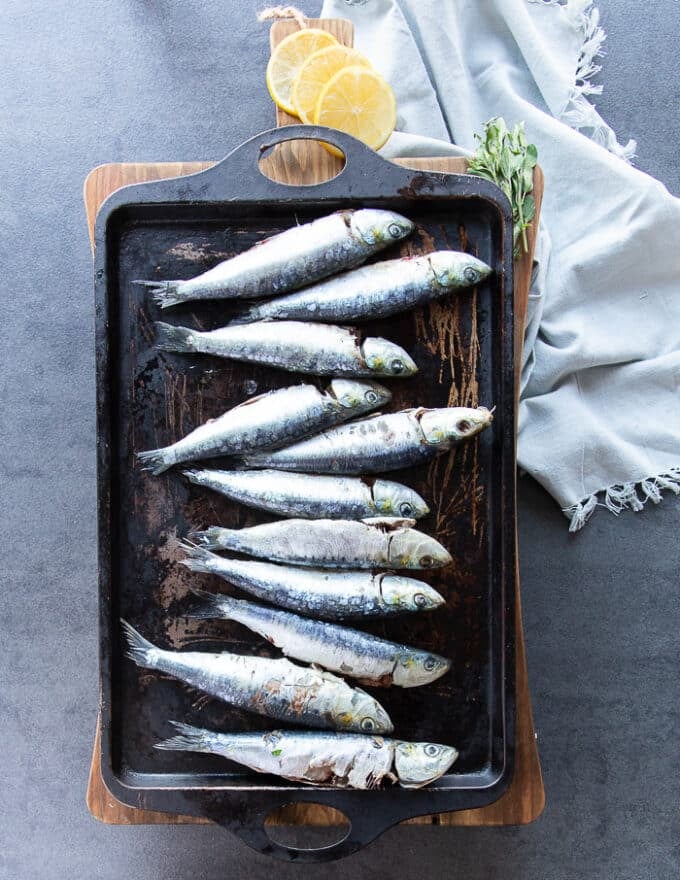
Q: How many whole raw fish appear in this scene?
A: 11